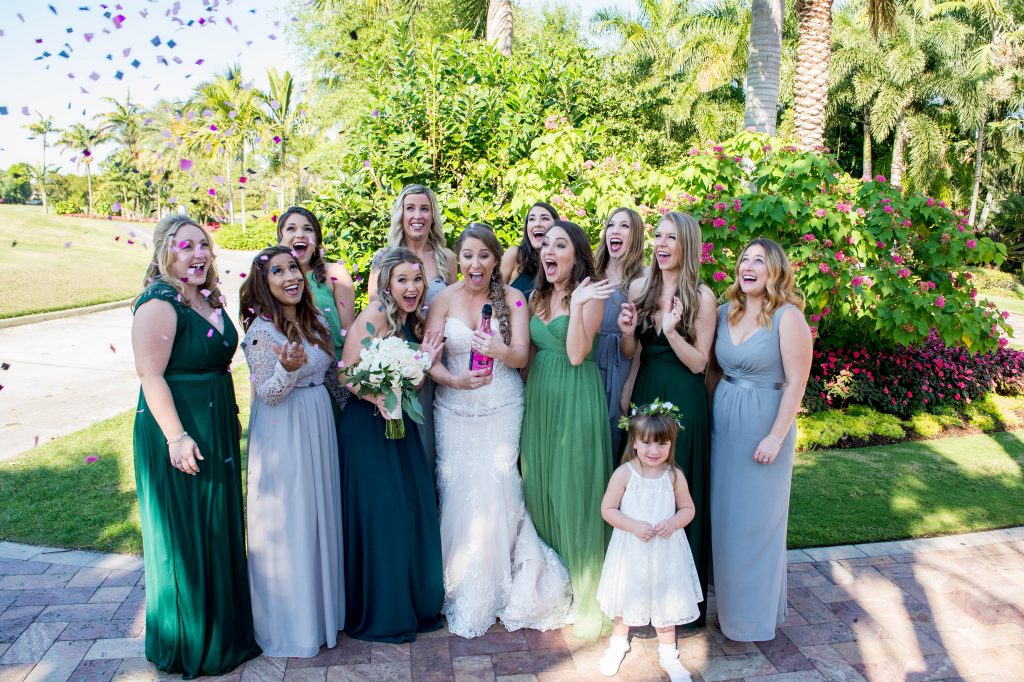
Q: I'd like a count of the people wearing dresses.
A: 12